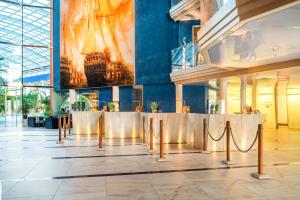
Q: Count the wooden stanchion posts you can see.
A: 10